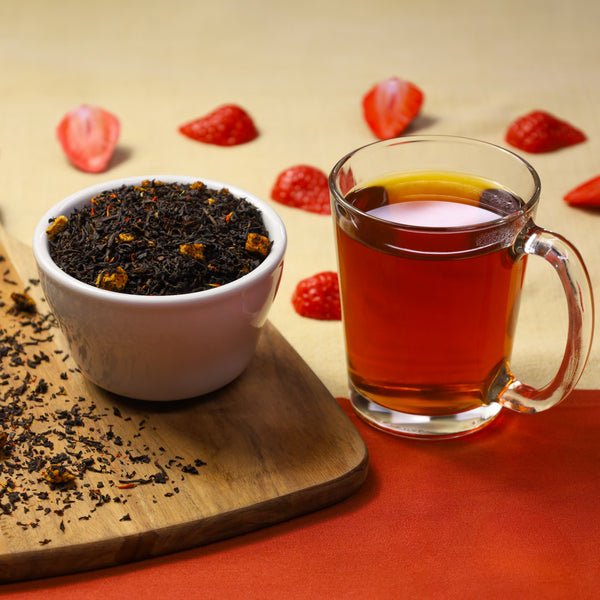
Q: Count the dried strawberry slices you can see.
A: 7